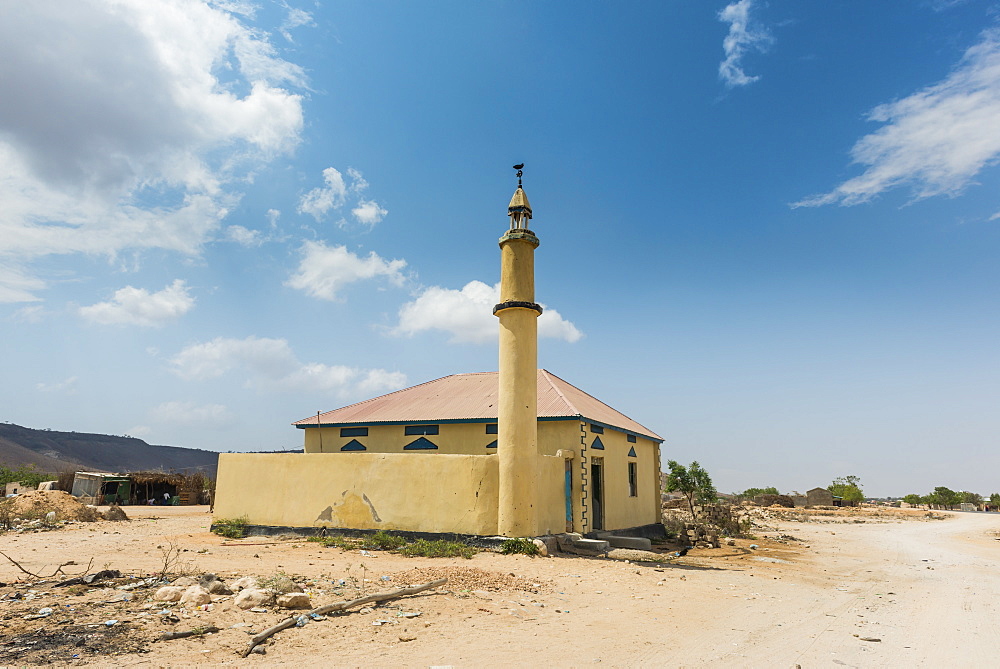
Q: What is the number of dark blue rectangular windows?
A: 5